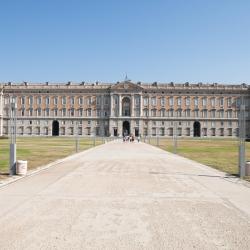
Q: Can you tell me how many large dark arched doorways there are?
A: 3